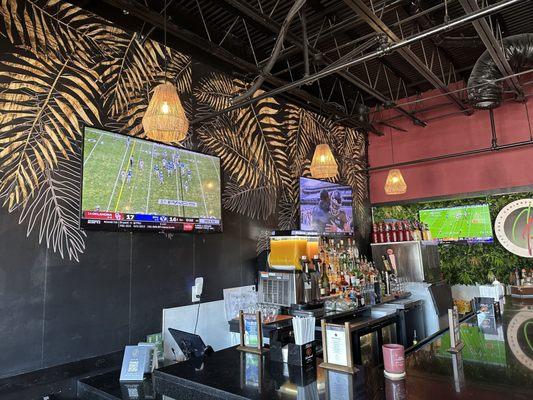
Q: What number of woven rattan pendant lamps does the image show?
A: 3